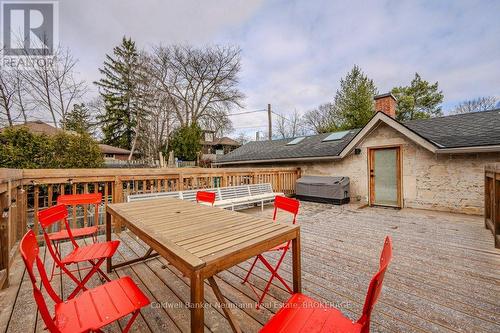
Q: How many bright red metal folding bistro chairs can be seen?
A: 6